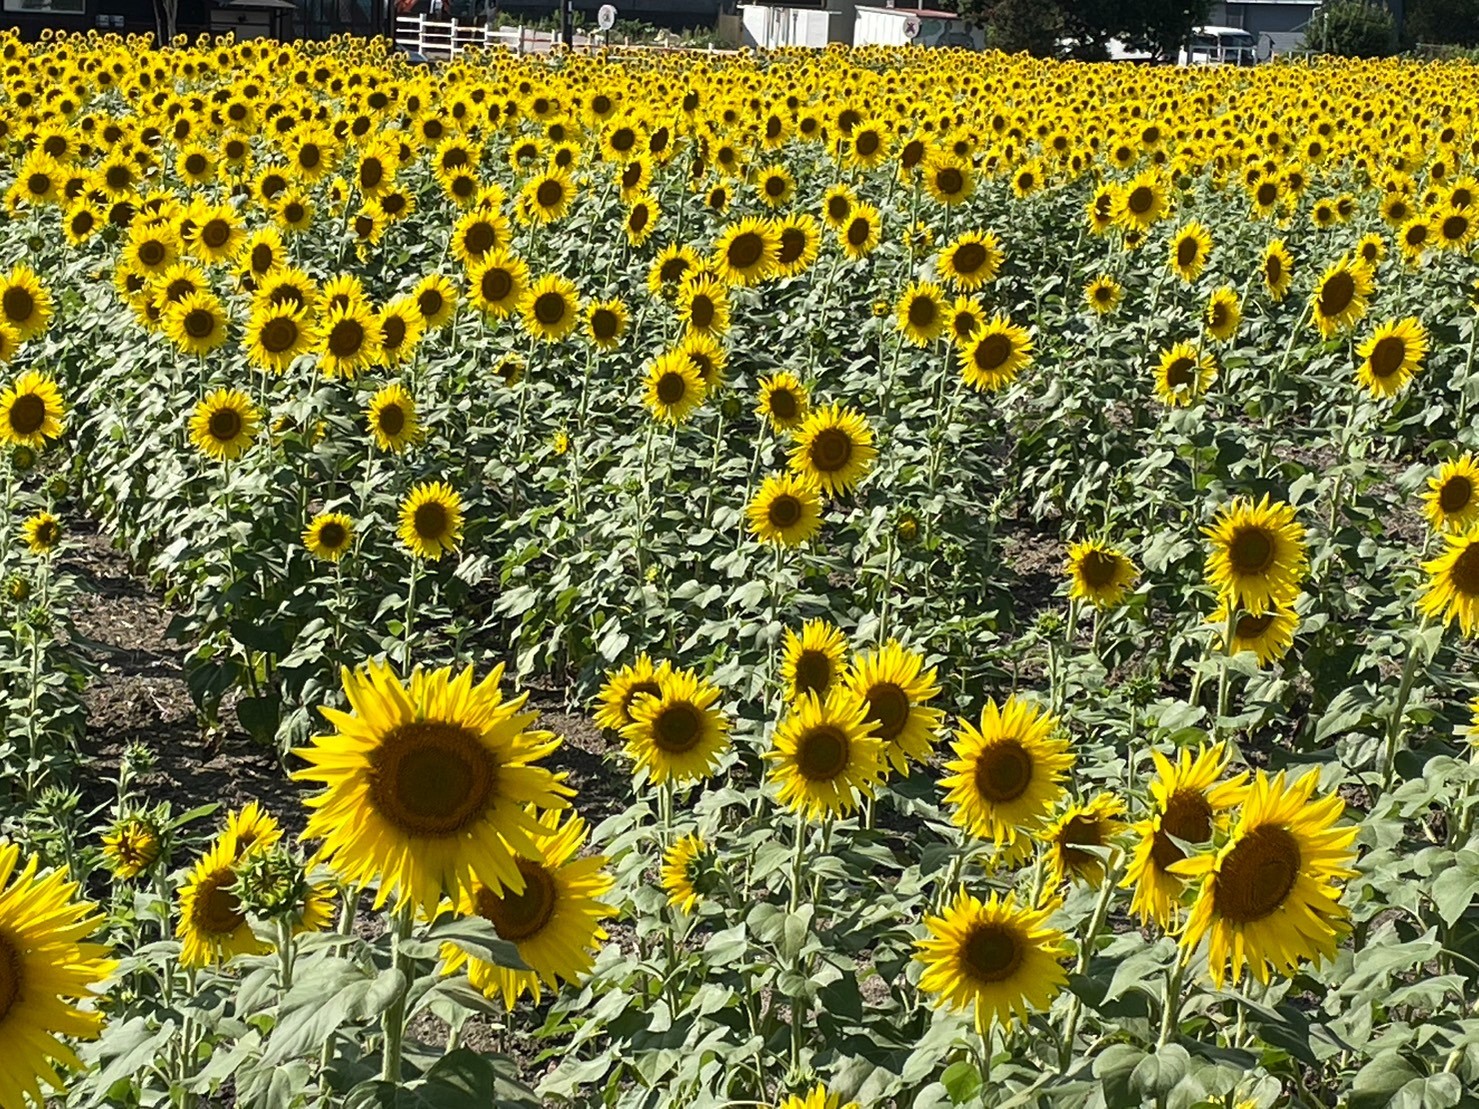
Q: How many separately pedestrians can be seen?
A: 0